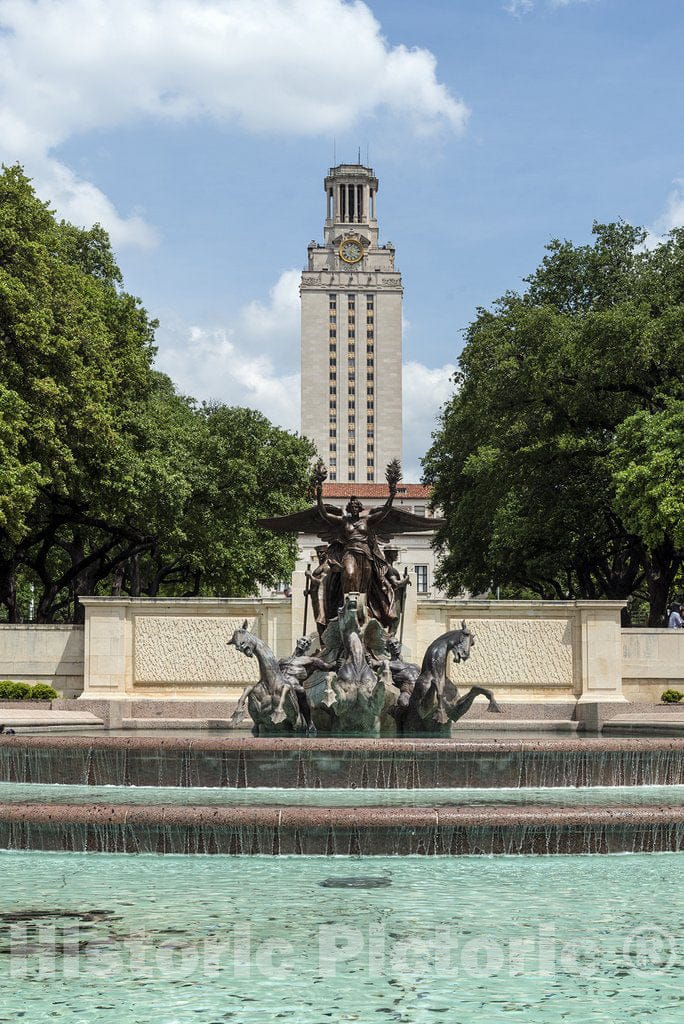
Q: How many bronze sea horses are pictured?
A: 3